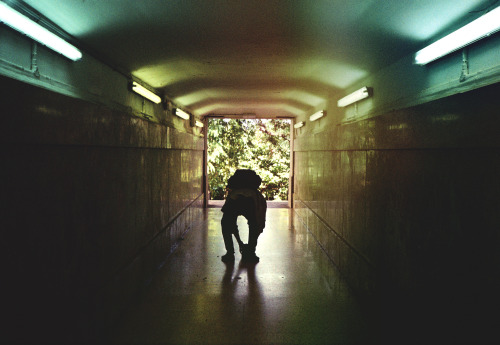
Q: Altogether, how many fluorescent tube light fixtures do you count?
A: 8